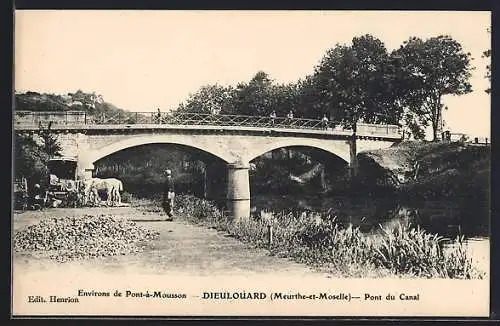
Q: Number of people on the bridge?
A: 4